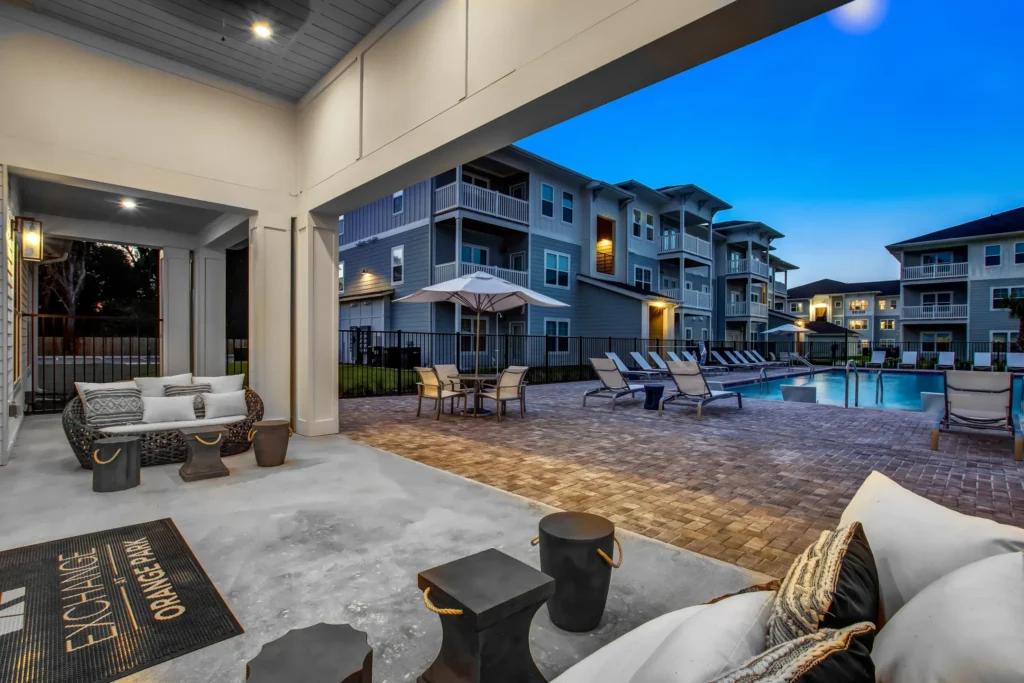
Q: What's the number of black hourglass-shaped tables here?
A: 2